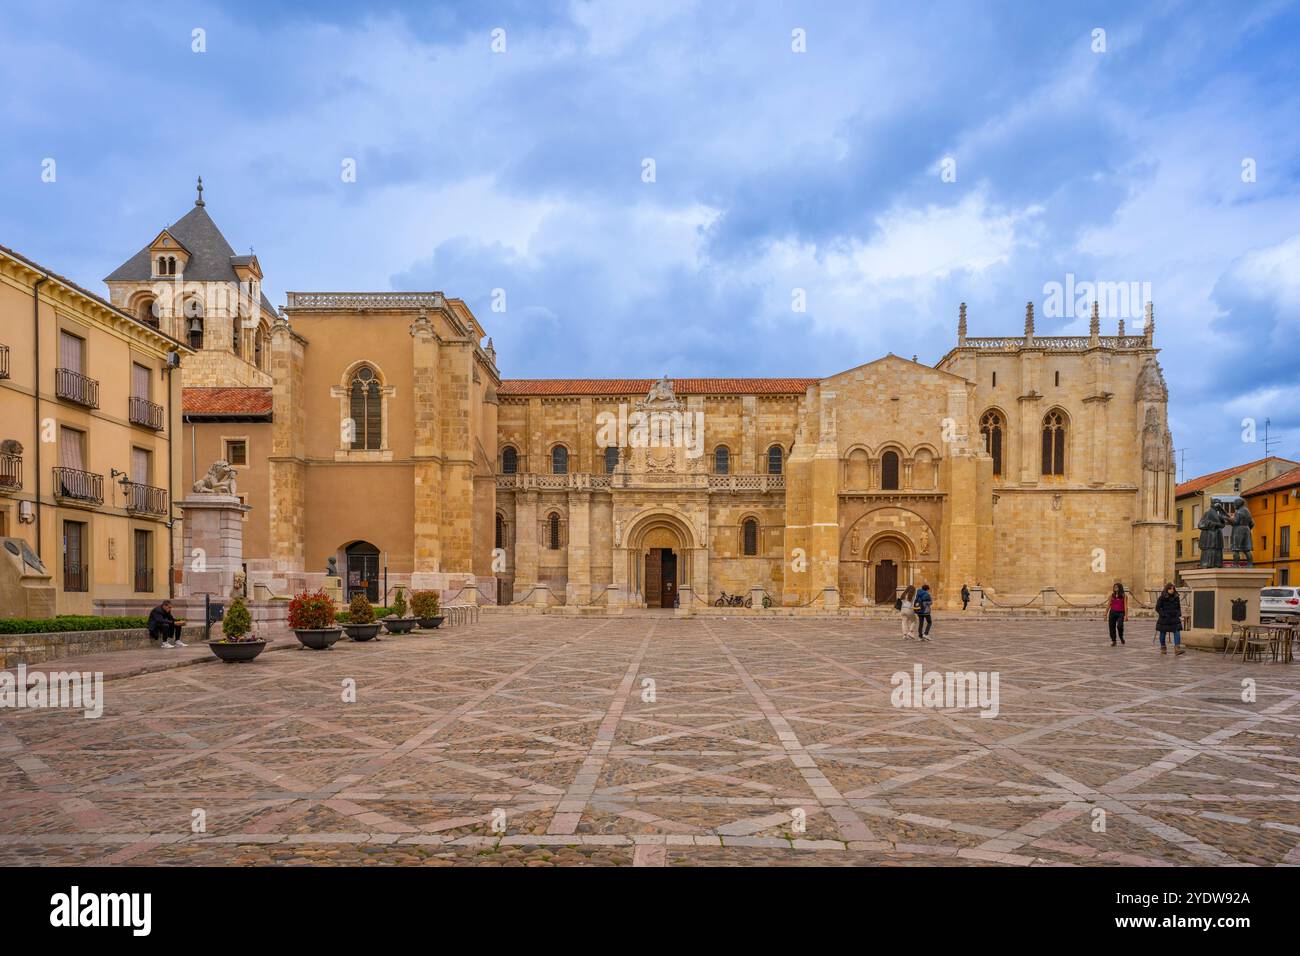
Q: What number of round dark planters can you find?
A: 5